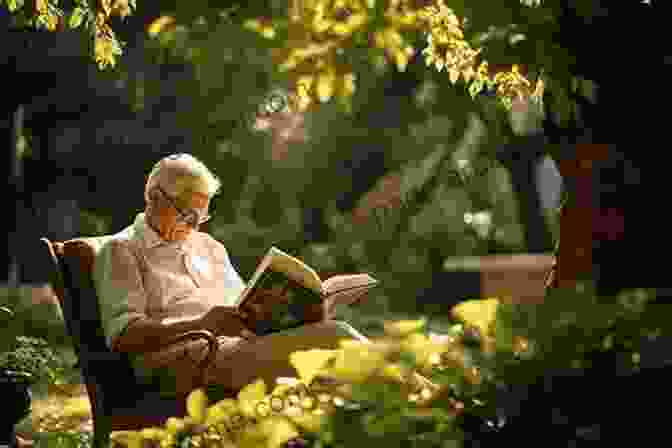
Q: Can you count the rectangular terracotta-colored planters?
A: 1